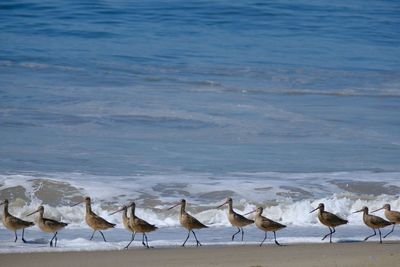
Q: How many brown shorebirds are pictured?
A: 11